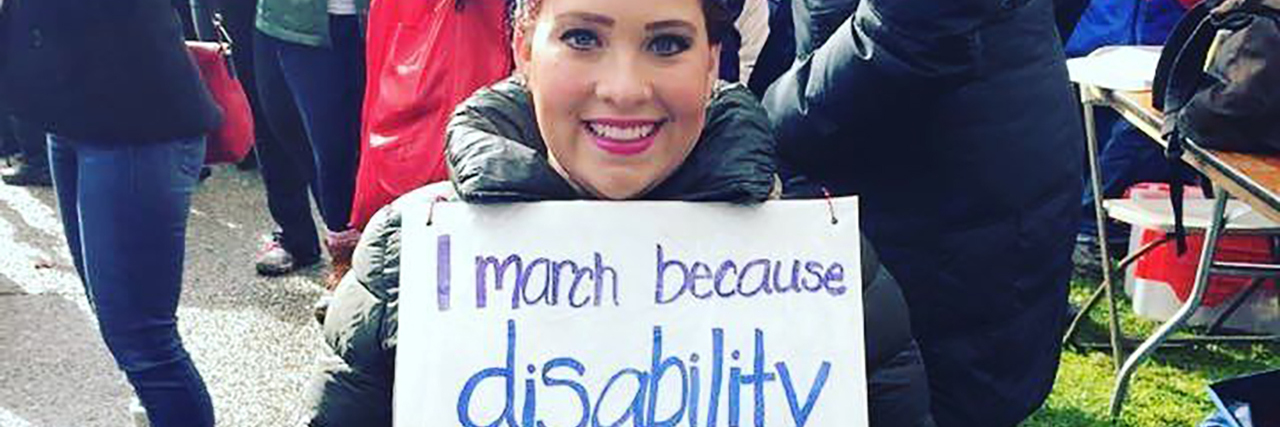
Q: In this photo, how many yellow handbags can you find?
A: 0